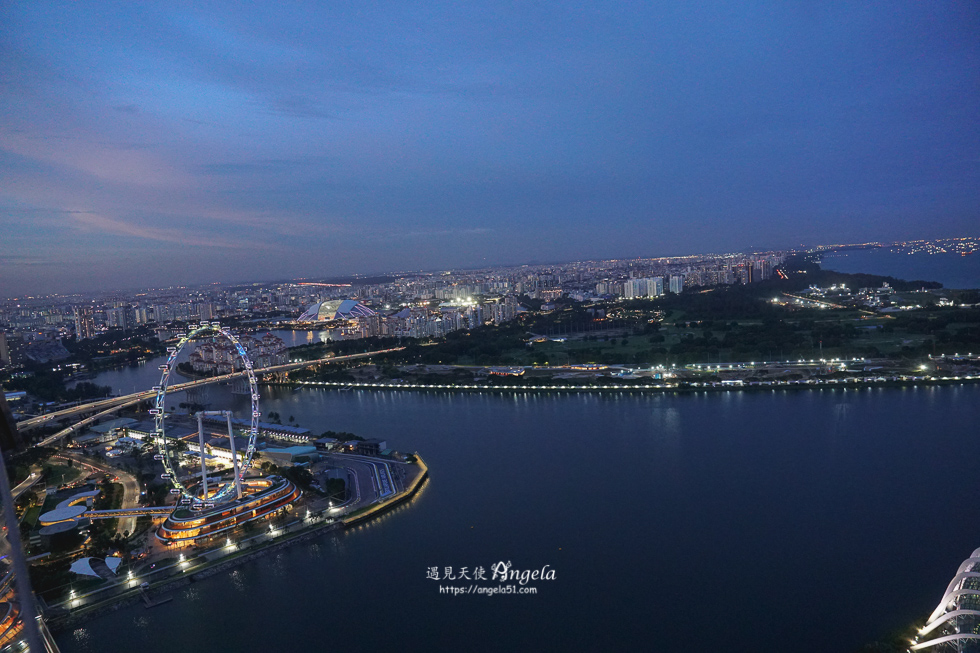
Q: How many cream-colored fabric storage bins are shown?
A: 0